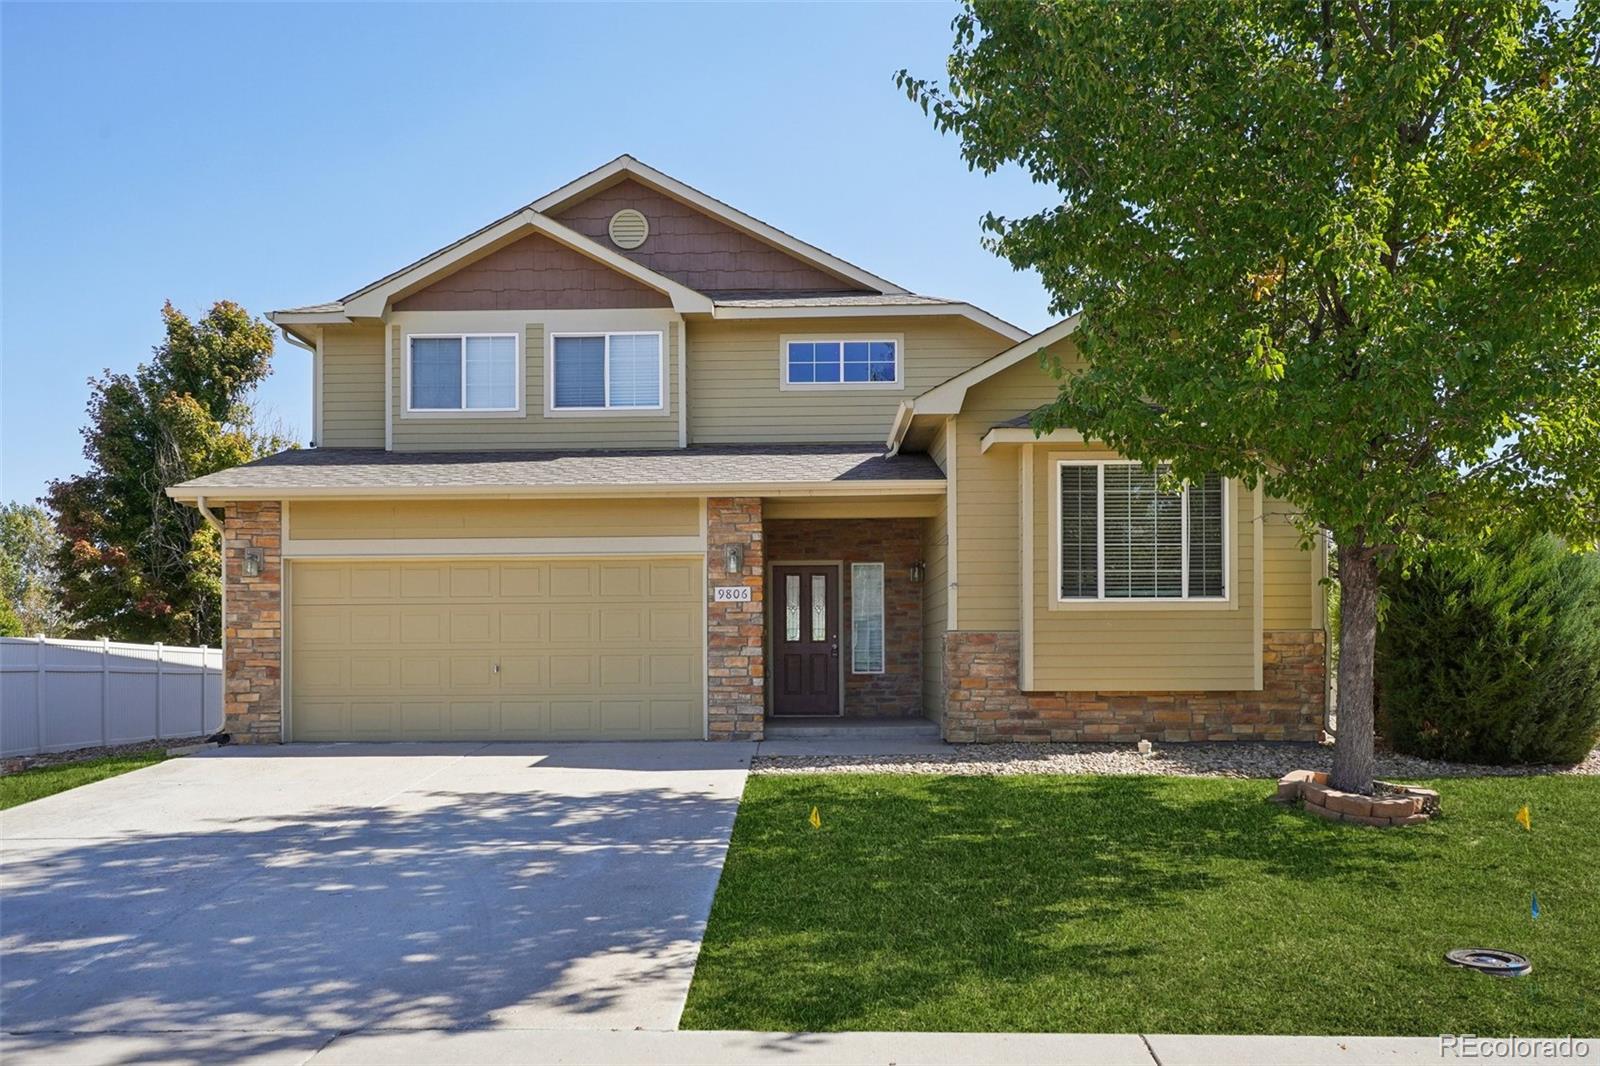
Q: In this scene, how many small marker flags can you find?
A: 3